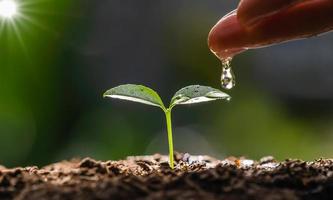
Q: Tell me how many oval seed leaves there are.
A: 2